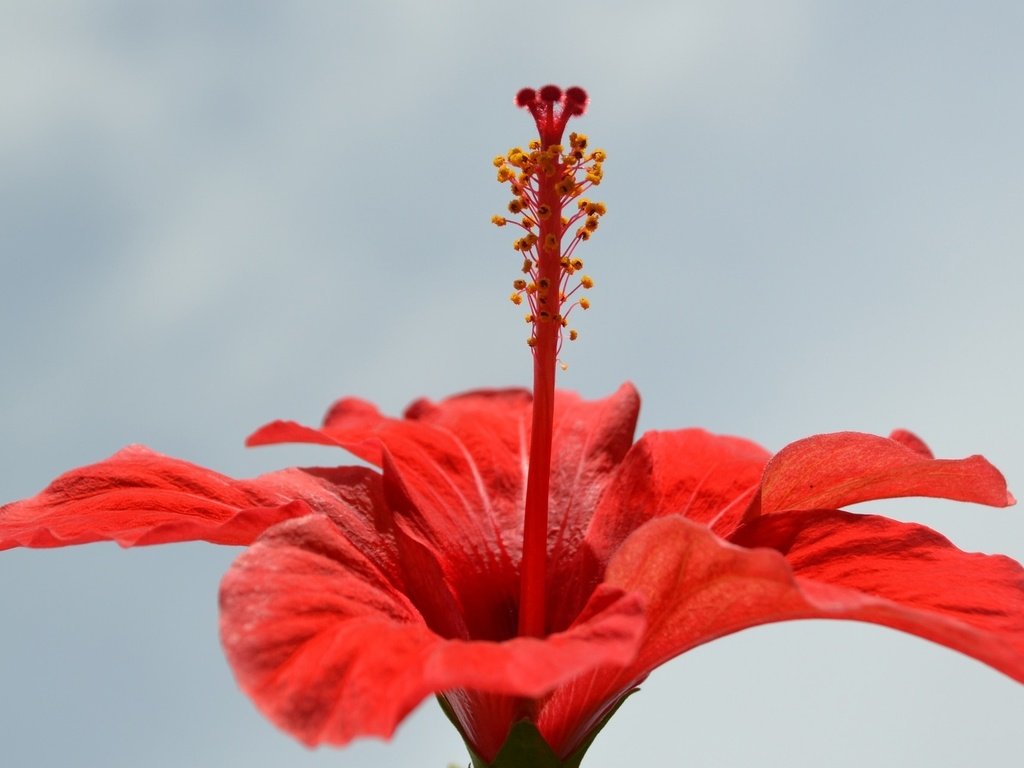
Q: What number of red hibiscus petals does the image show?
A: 5